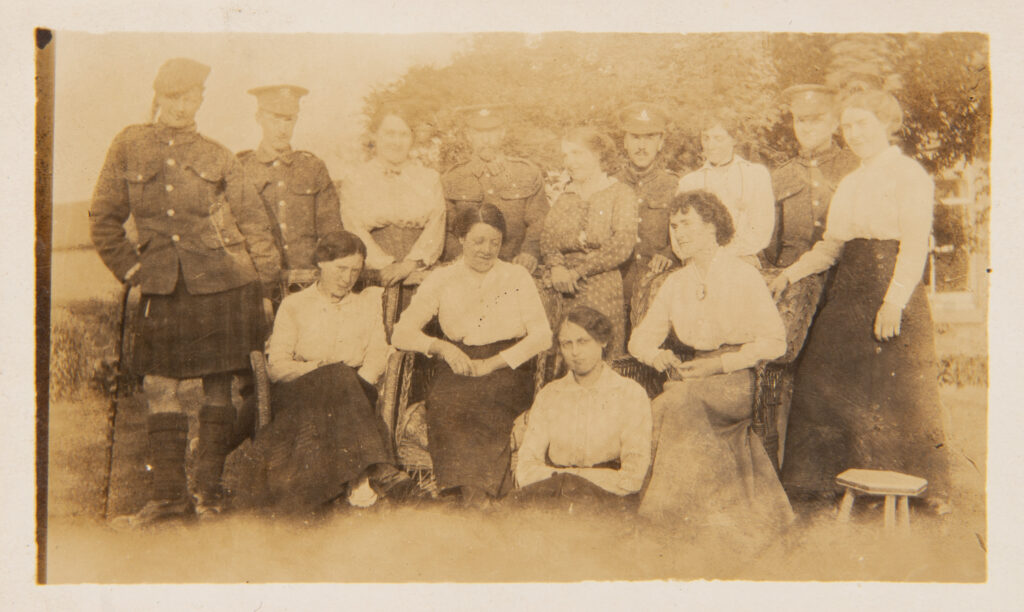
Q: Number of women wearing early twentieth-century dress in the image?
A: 8